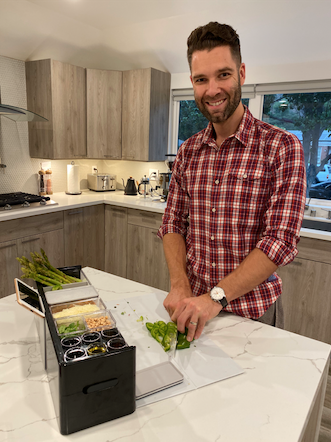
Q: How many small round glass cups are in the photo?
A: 6